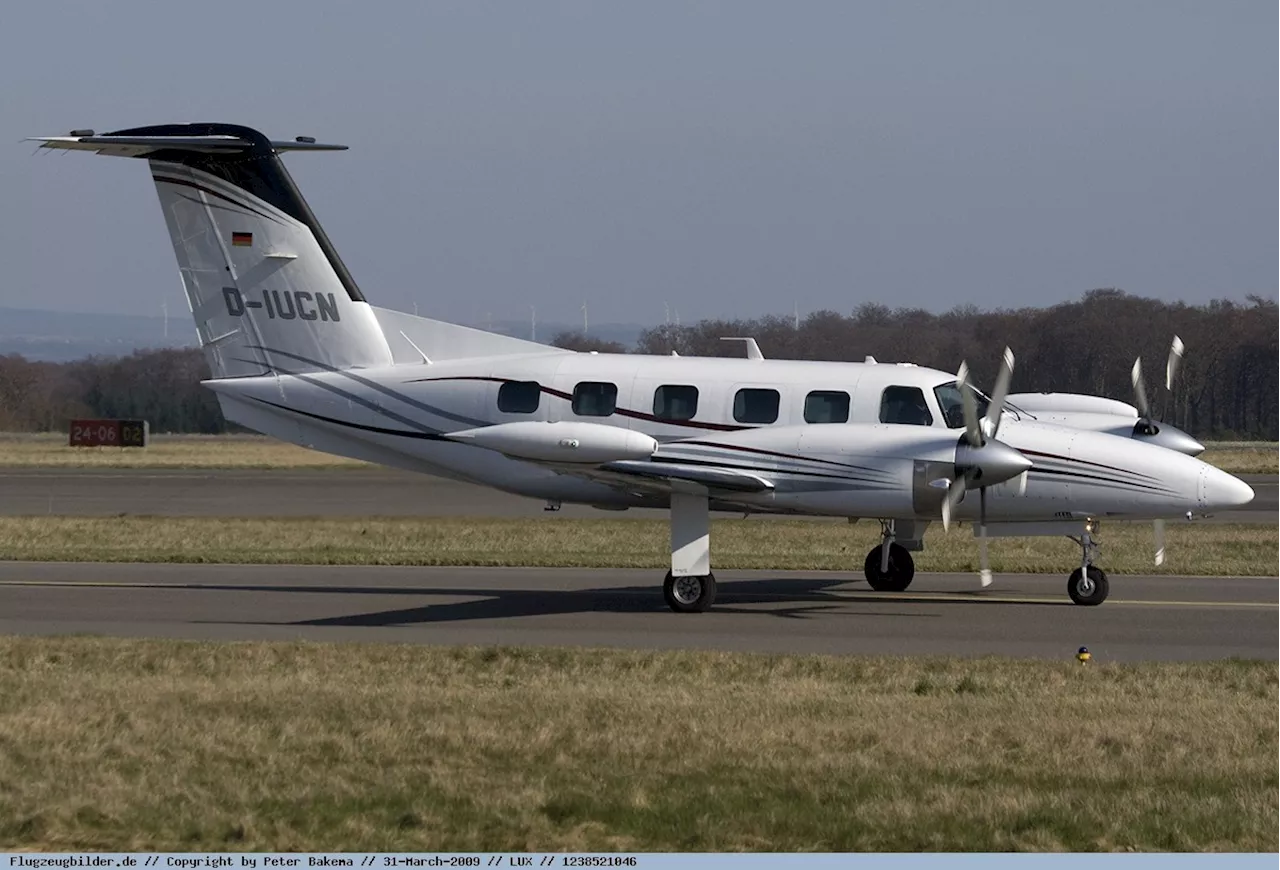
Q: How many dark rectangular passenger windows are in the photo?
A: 5